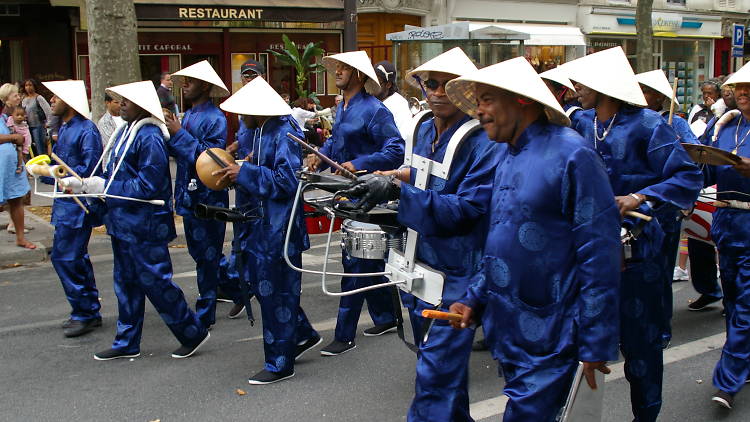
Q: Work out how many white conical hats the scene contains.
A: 11